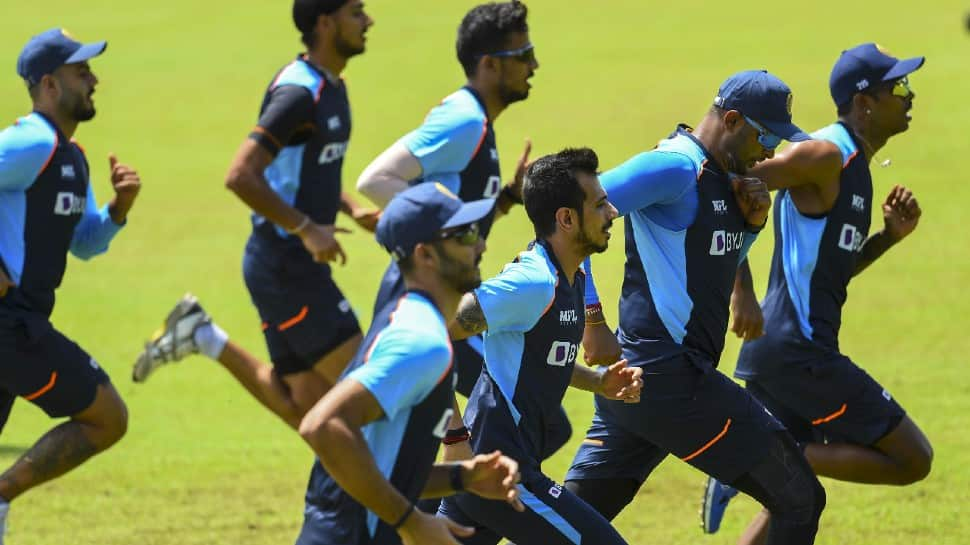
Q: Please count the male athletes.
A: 7